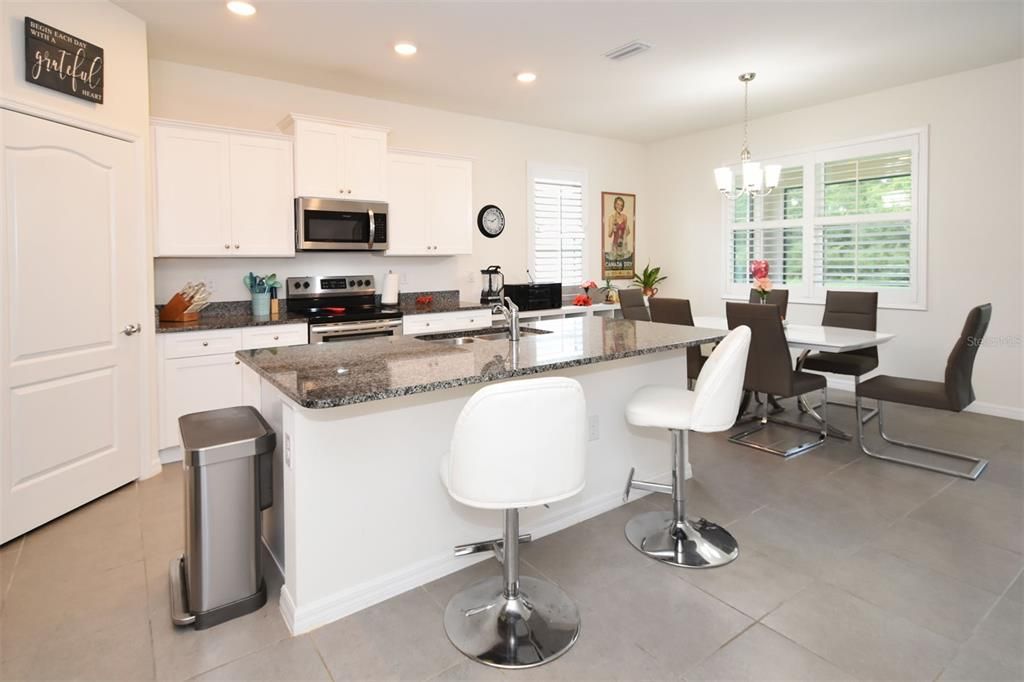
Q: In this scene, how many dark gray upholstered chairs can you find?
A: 6